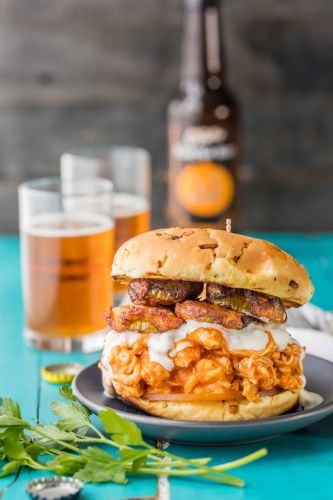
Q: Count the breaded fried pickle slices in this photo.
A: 4